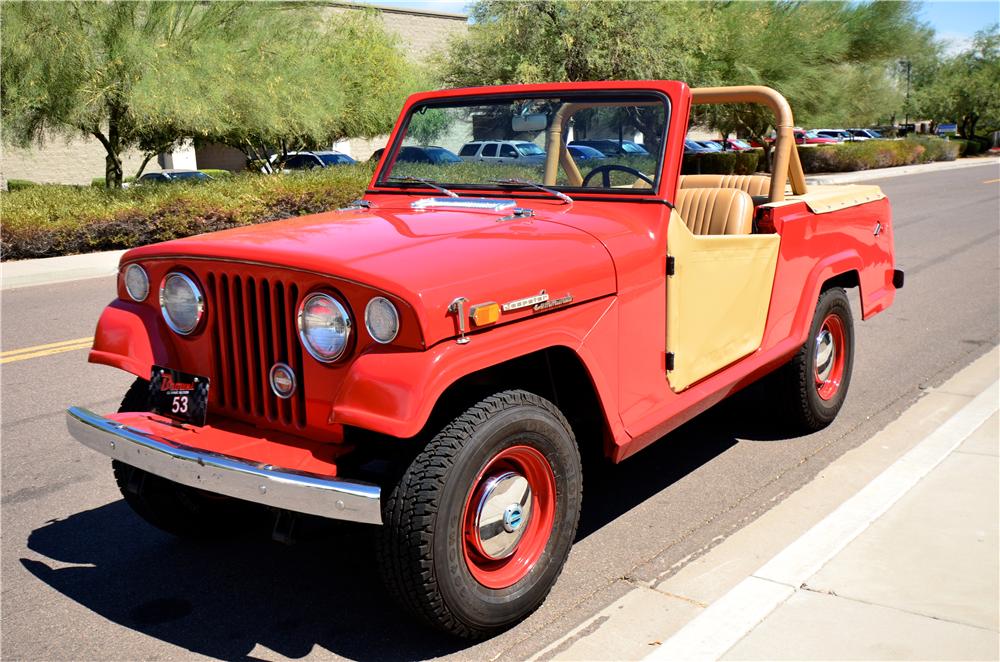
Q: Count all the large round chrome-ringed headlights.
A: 2